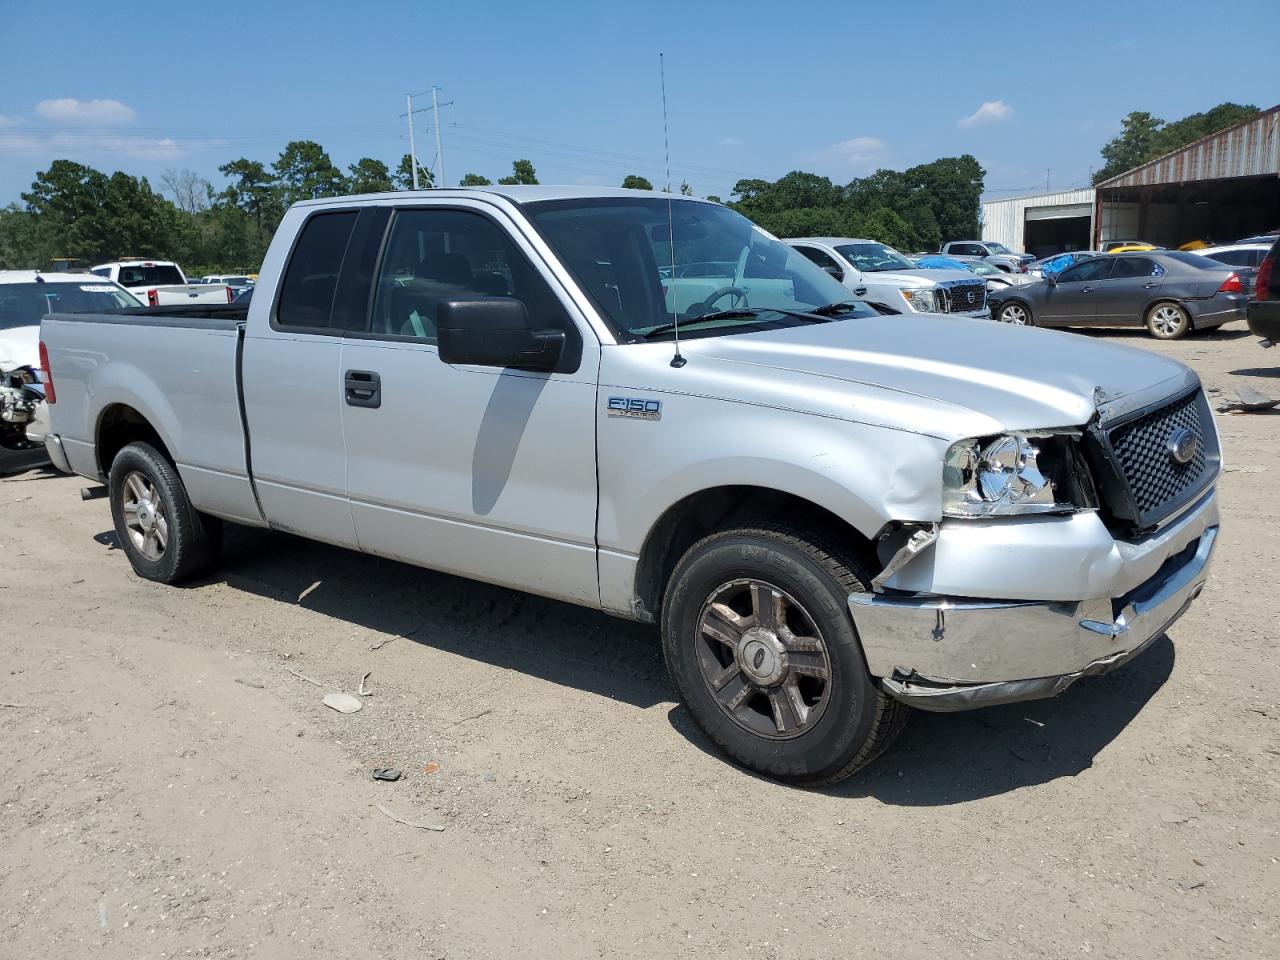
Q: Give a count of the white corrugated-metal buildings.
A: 1